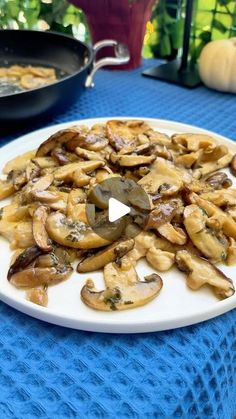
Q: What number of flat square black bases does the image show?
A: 1